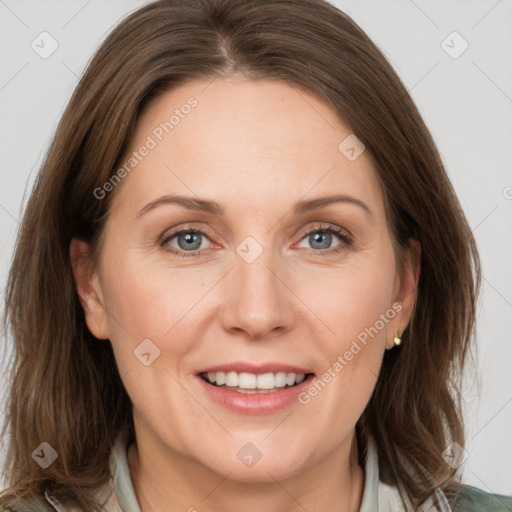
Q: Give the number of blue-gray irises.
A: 2